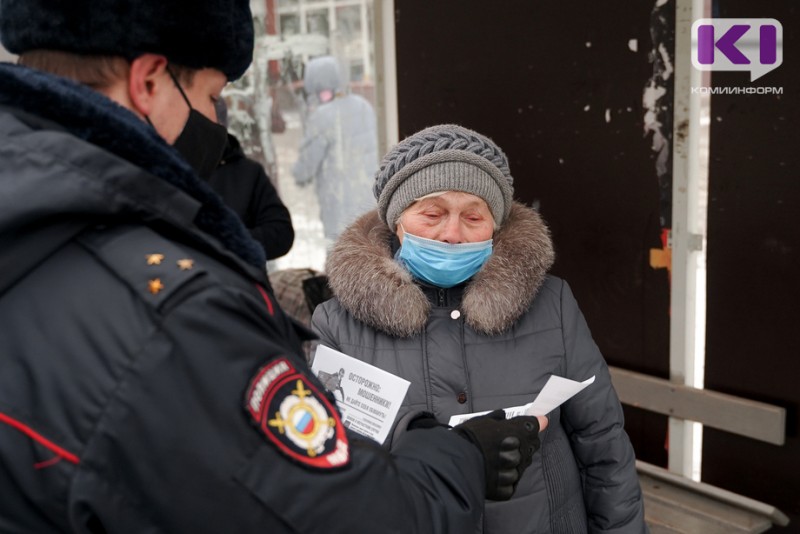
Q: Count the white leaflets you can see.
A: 2